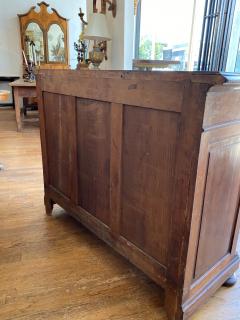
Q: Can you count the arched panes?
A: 2